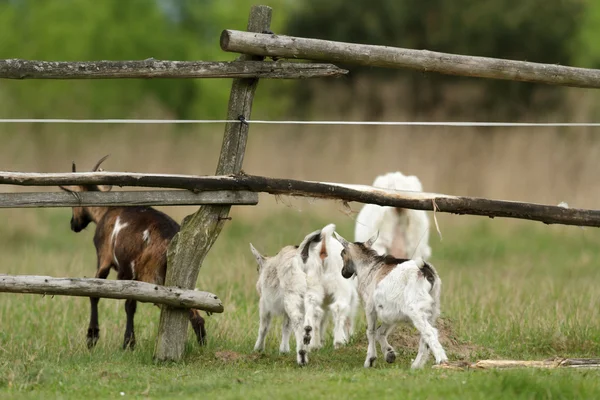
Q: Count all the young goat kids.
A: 3